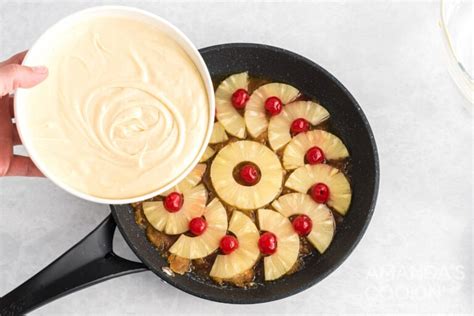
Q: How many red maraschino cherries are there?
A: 11